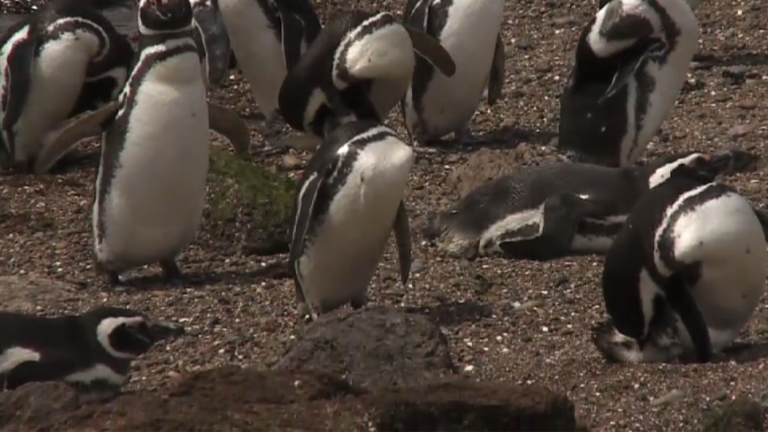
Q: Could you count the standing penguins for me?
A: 8